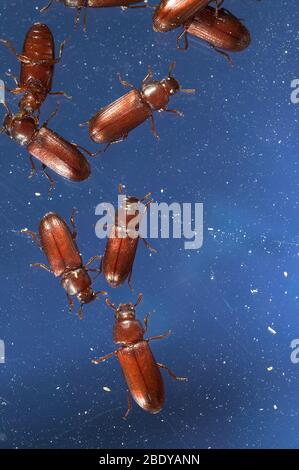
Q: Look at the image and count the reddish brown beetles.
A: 9